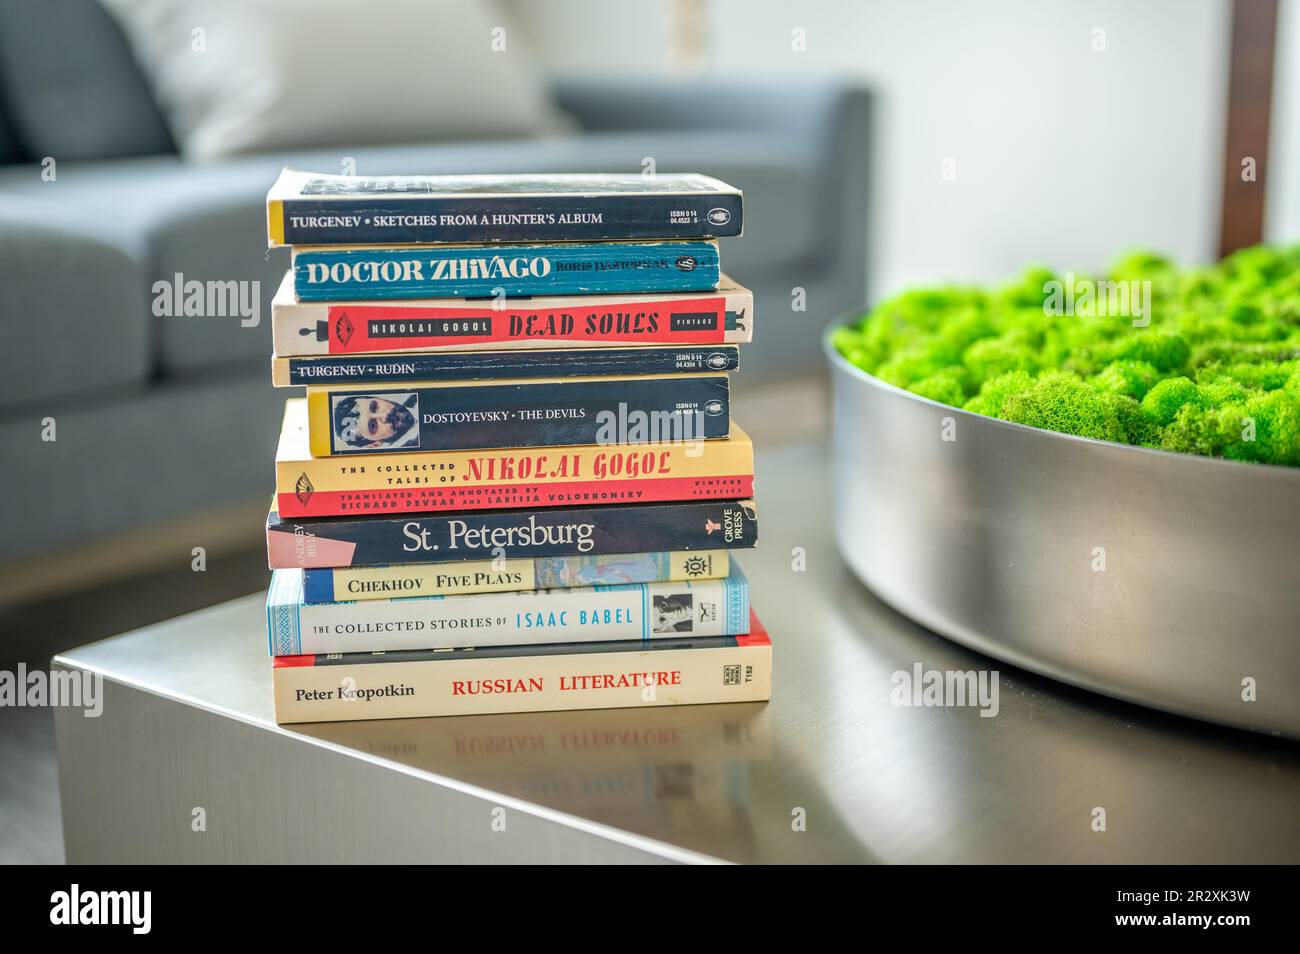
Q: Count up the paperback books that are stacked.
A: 10